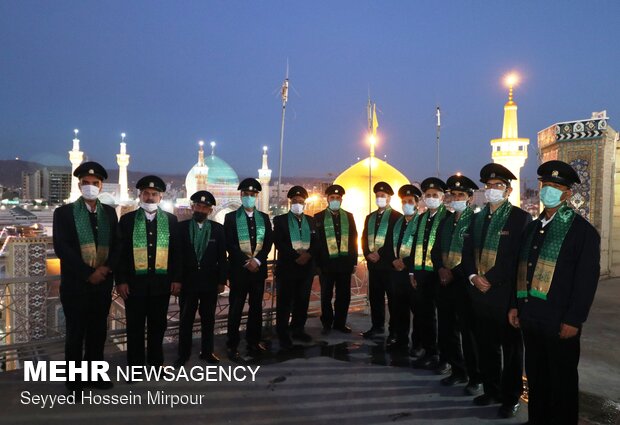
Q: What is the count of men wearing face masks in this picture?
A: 12